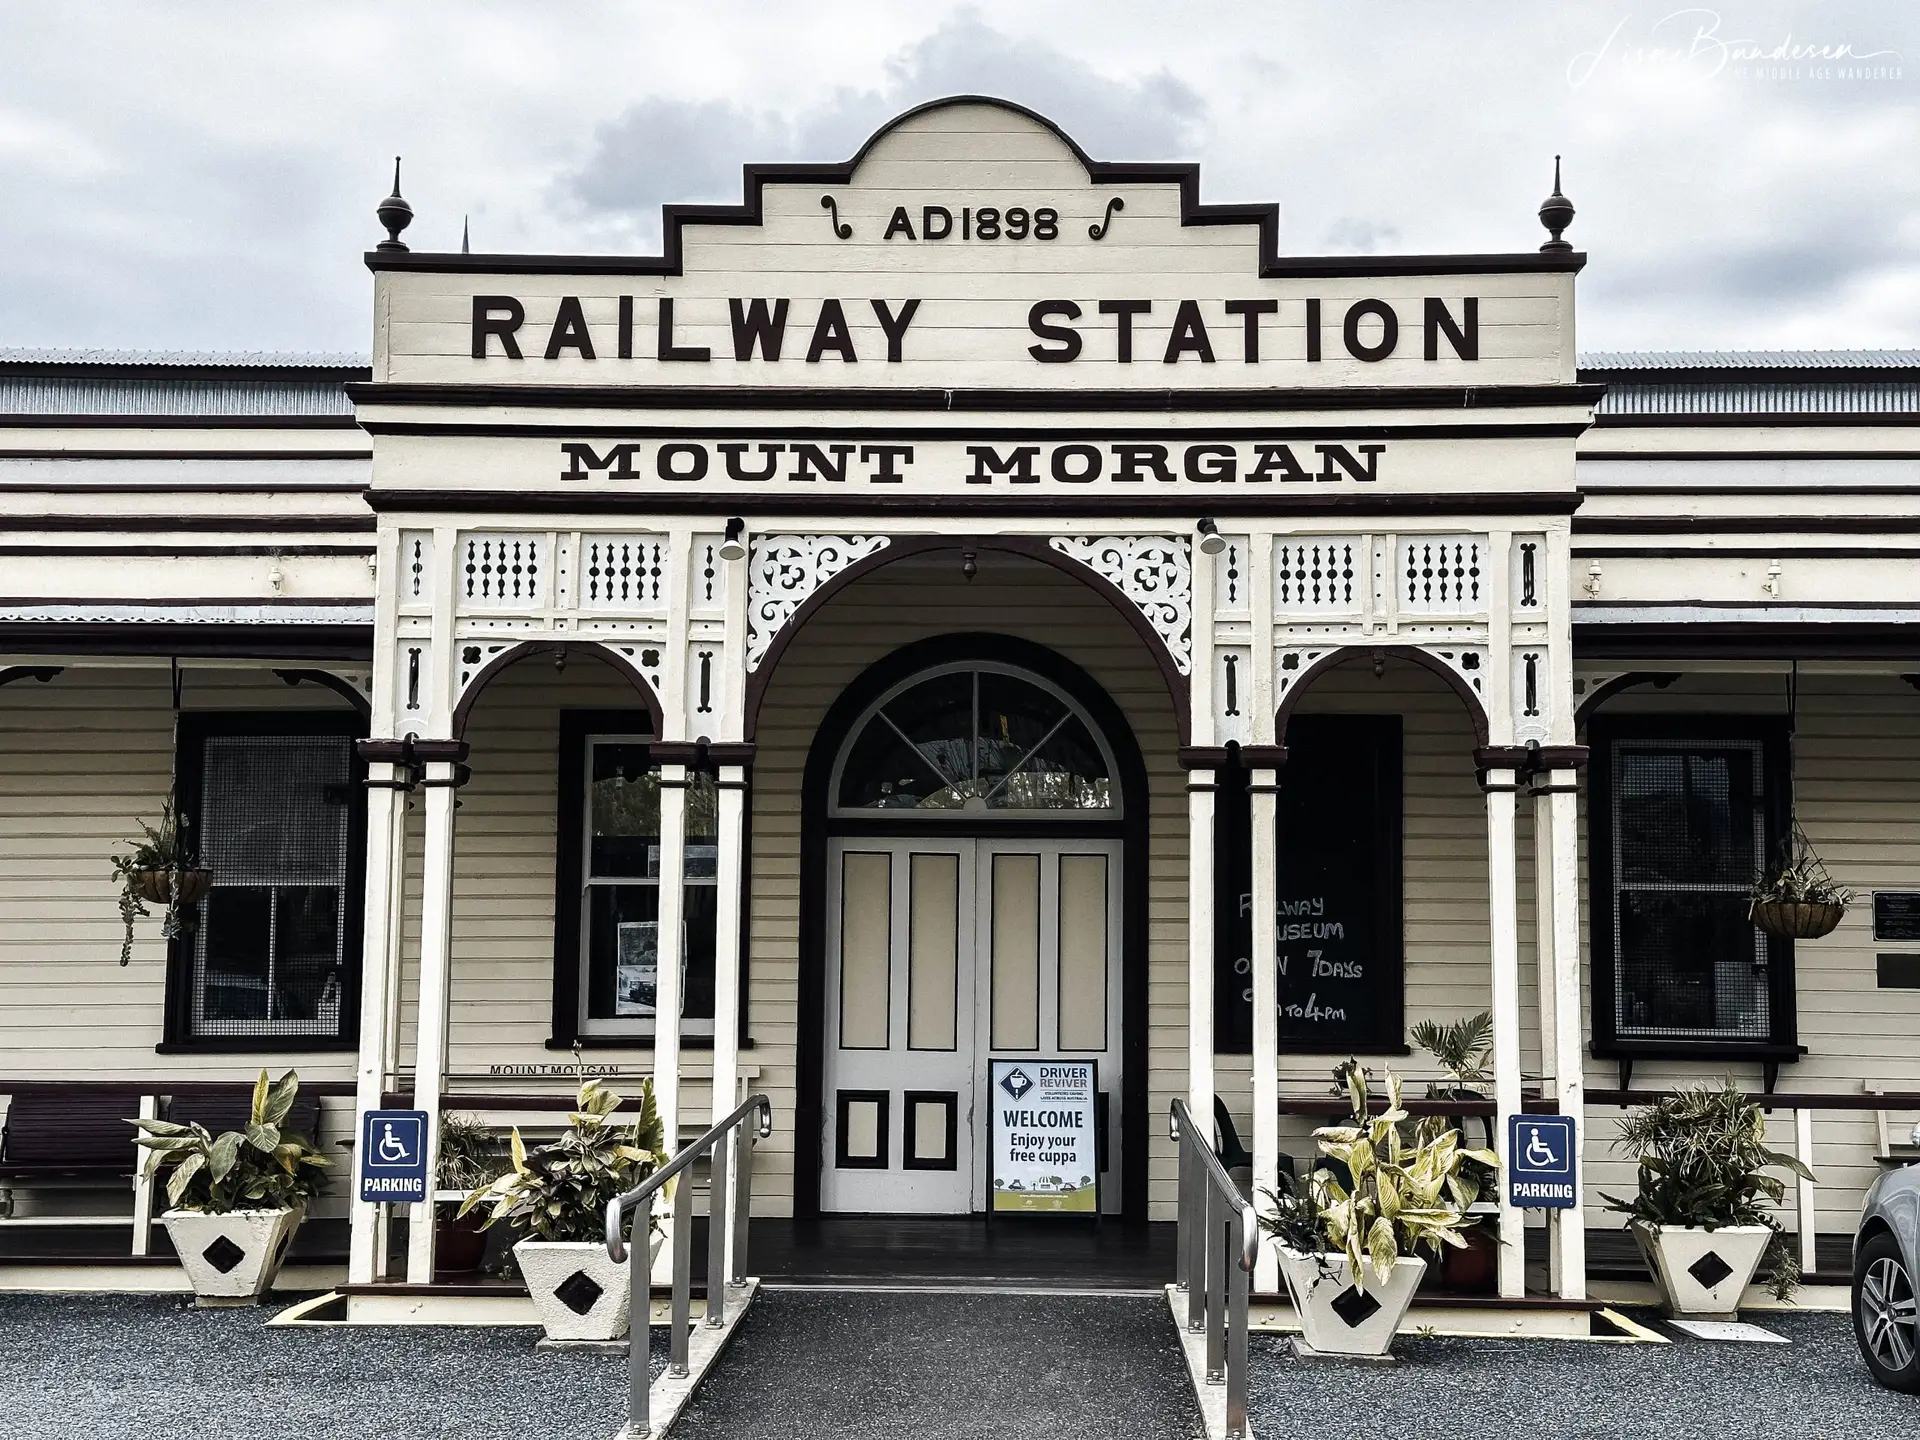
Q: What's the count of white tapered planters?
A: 4